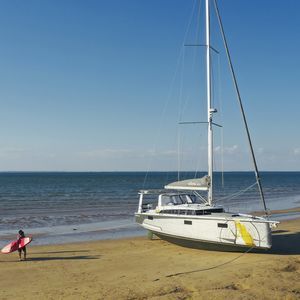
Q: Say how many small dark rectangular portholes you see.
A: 3